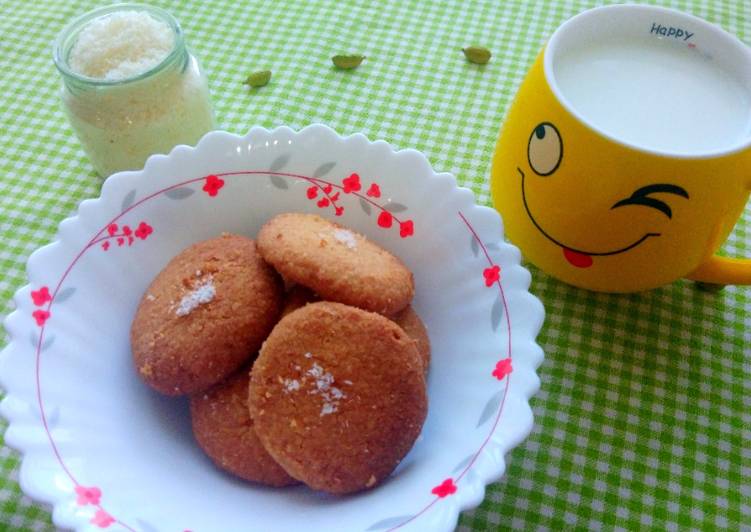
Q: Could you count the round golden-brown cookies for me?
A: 5